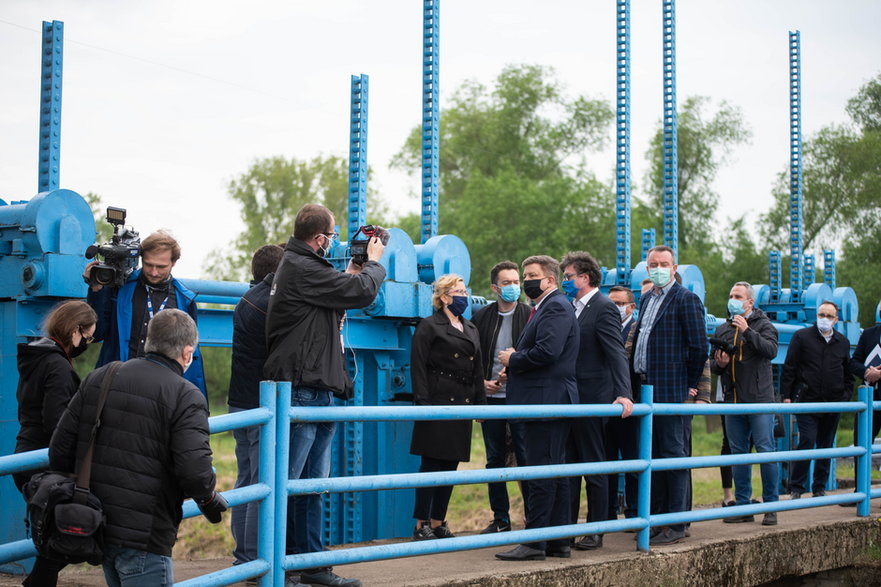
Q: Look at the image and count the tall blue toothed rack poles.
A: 6